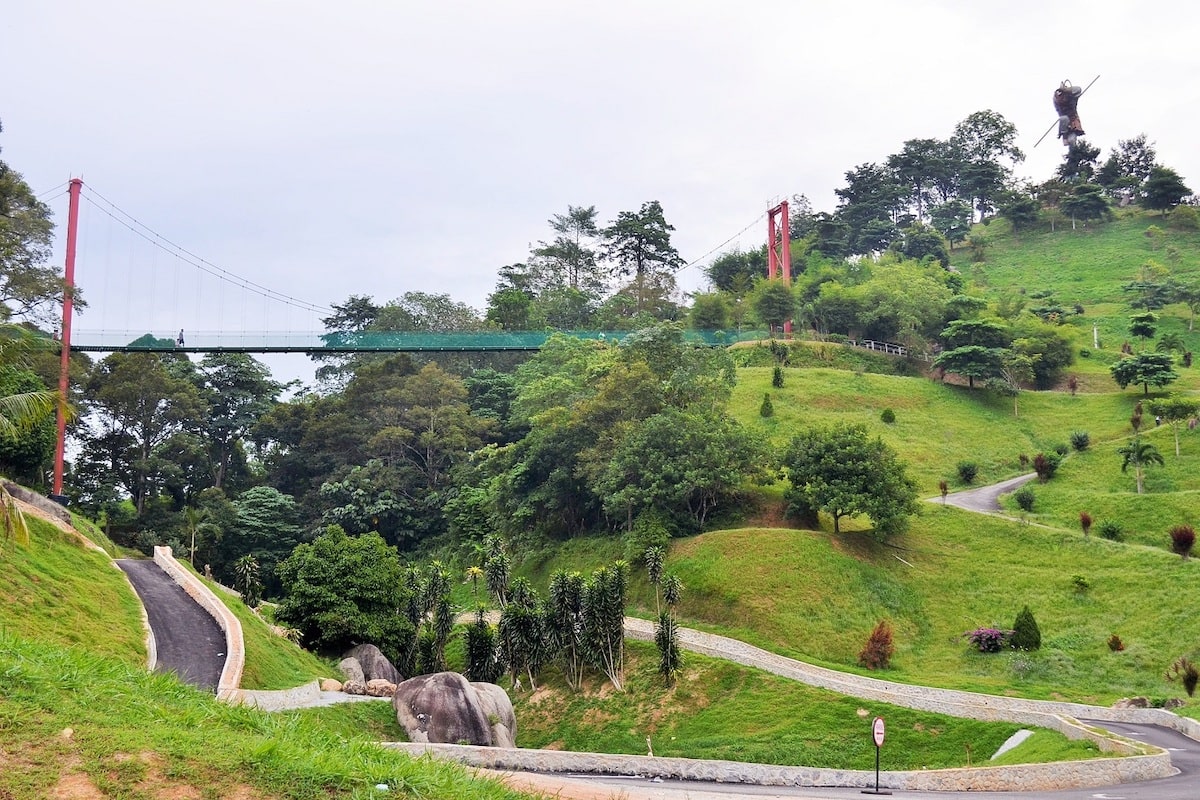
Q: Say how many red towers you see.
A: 2